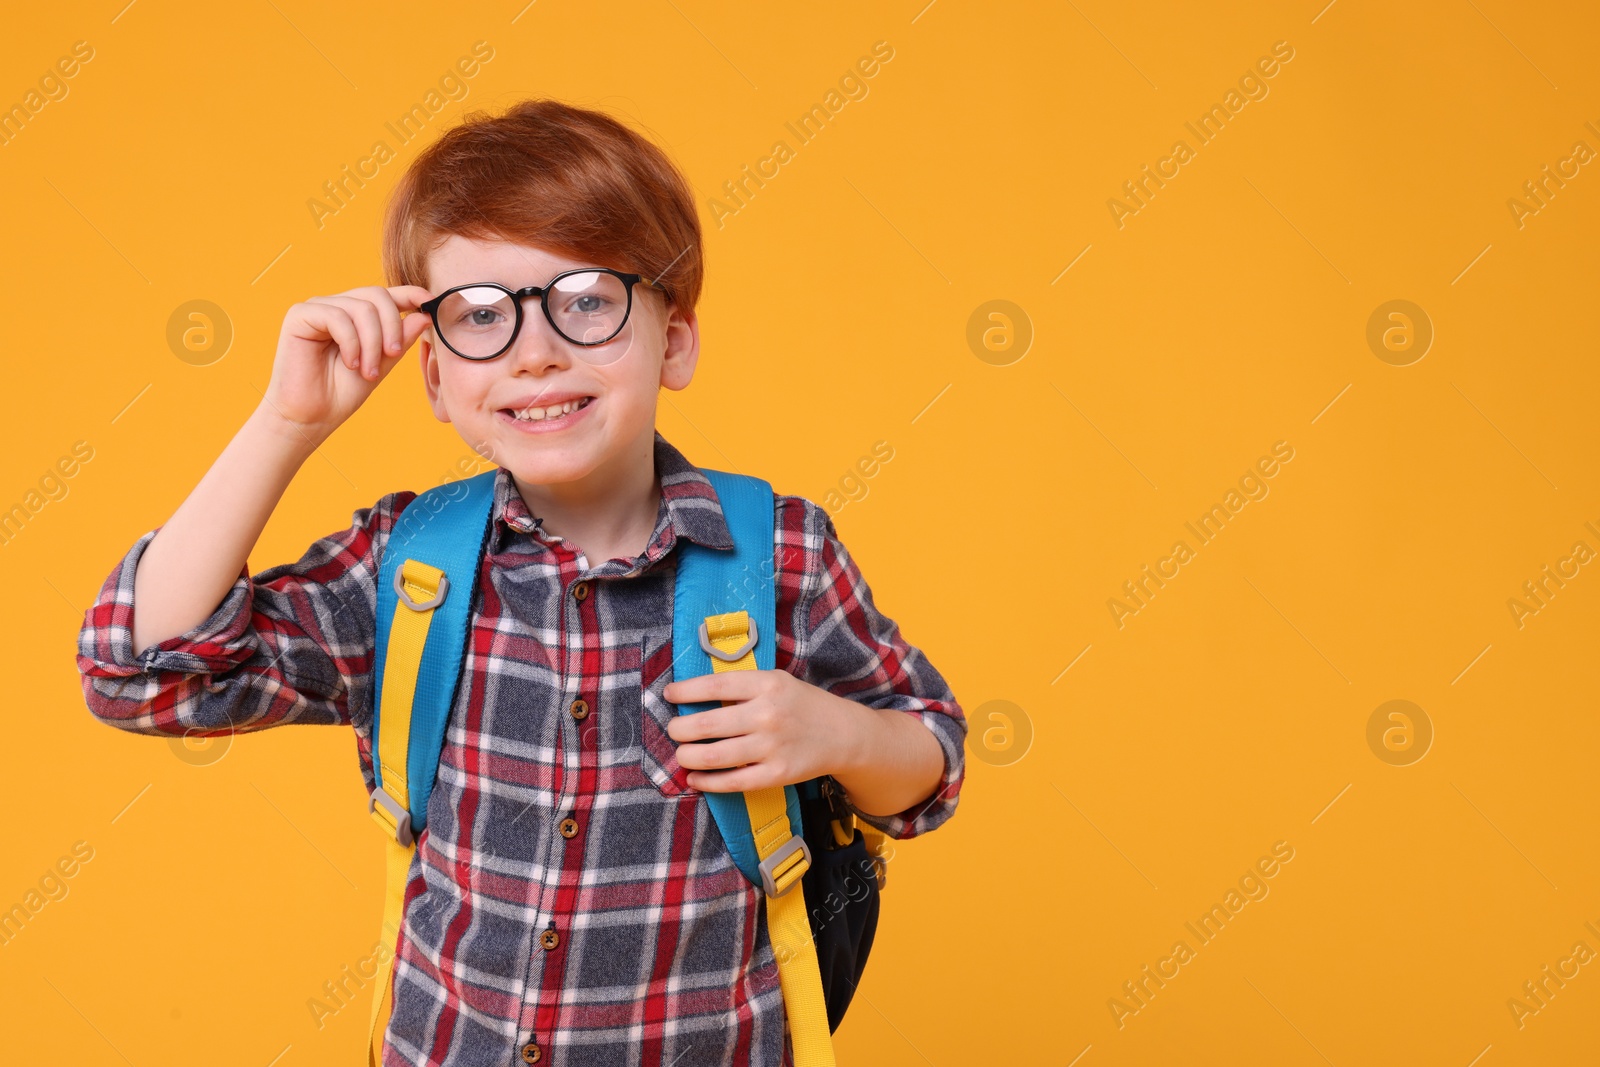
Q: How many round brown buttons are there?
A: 5